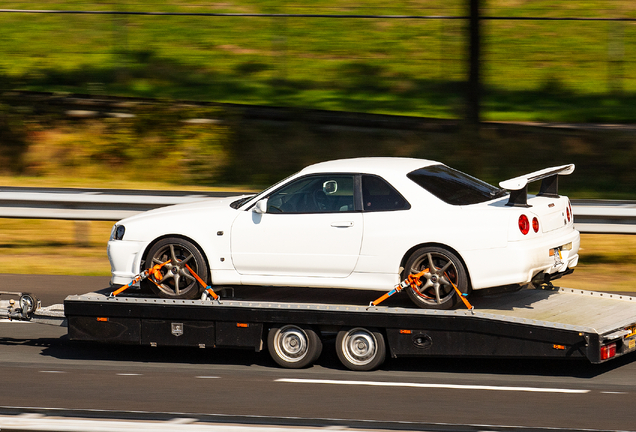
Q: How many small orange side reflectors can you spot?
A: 4